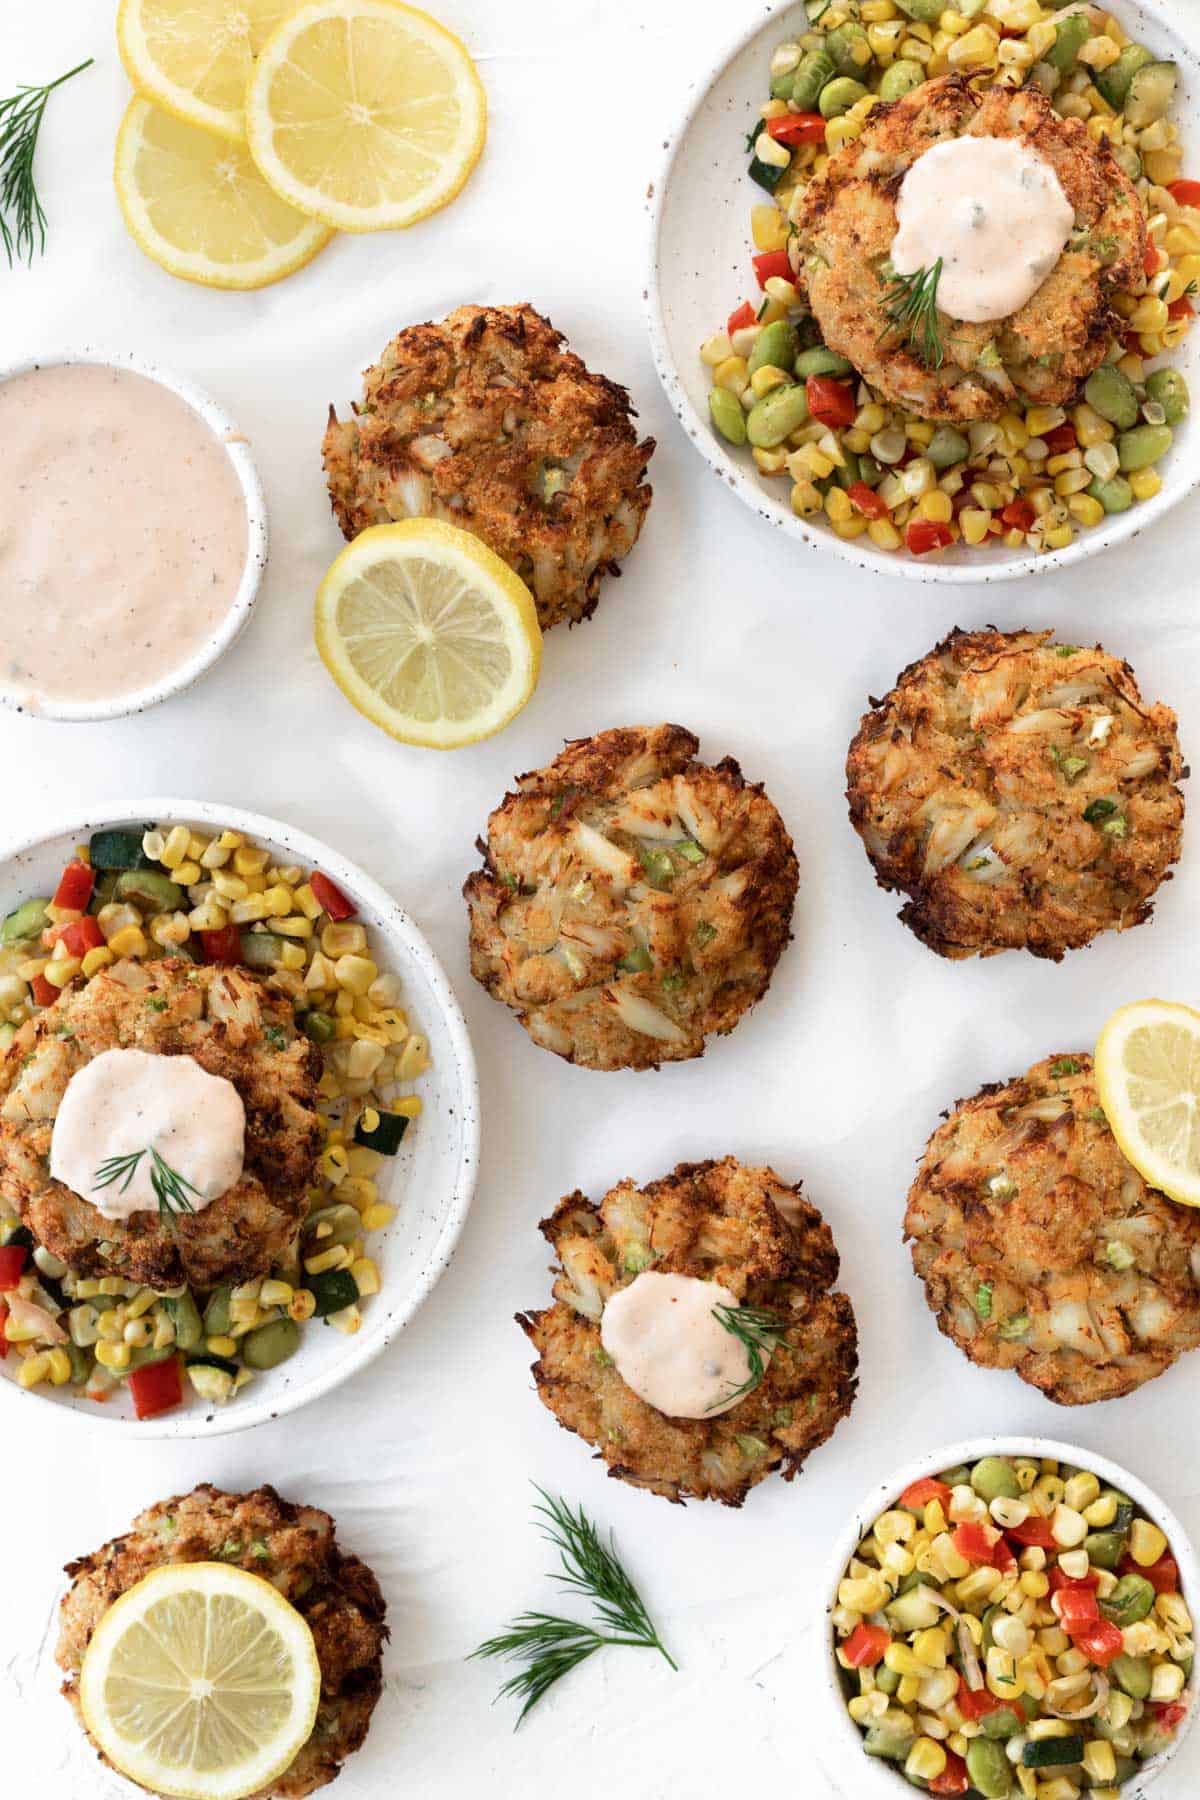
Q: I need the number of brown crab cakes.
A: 8